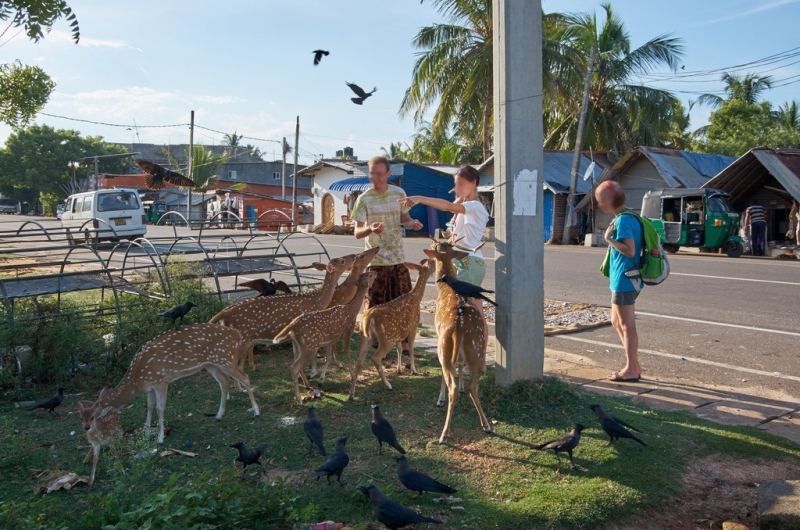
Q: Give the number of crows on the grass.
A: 9